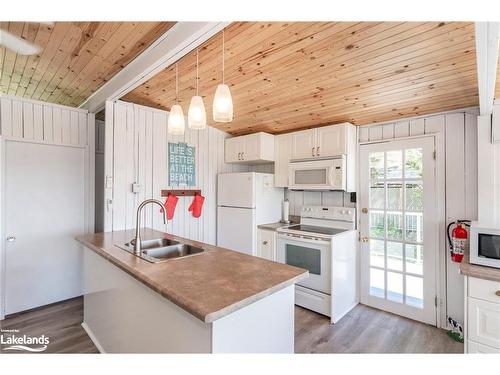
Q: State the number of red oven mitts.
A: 2